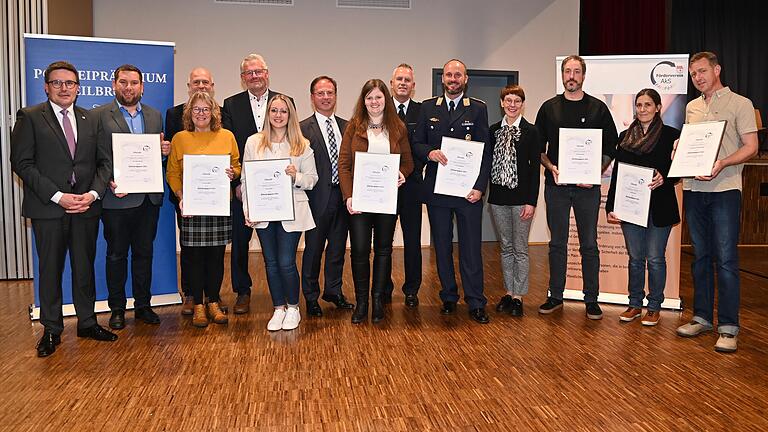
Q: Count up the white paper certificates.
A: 8